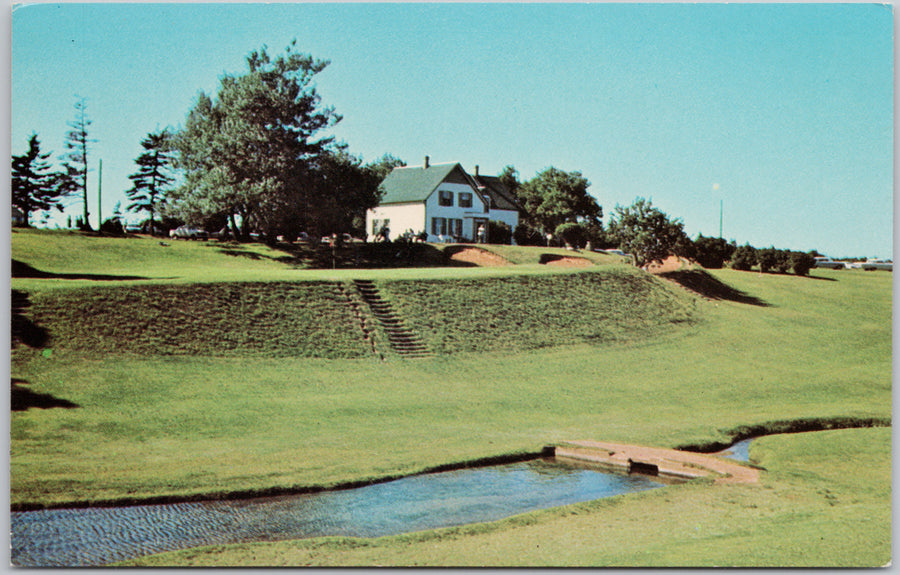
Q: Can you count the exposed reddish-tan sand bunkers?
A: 3